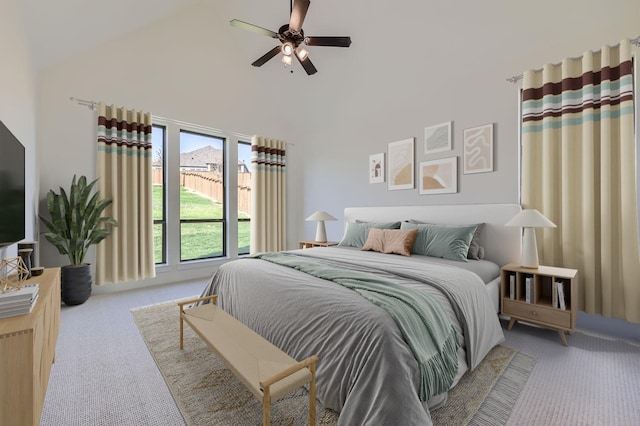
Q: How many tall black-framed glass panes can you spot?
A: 3